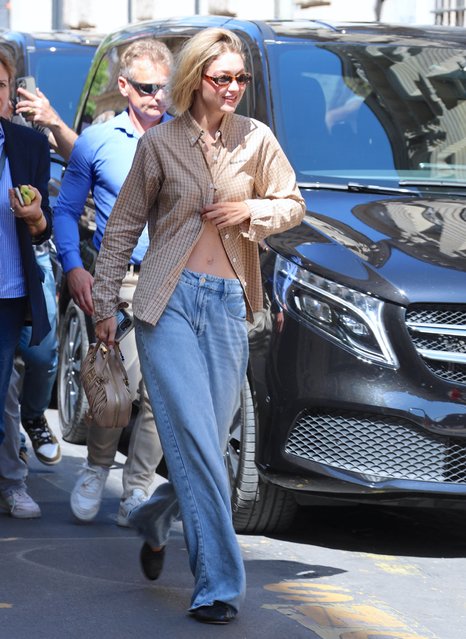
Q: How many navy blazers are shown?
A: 1